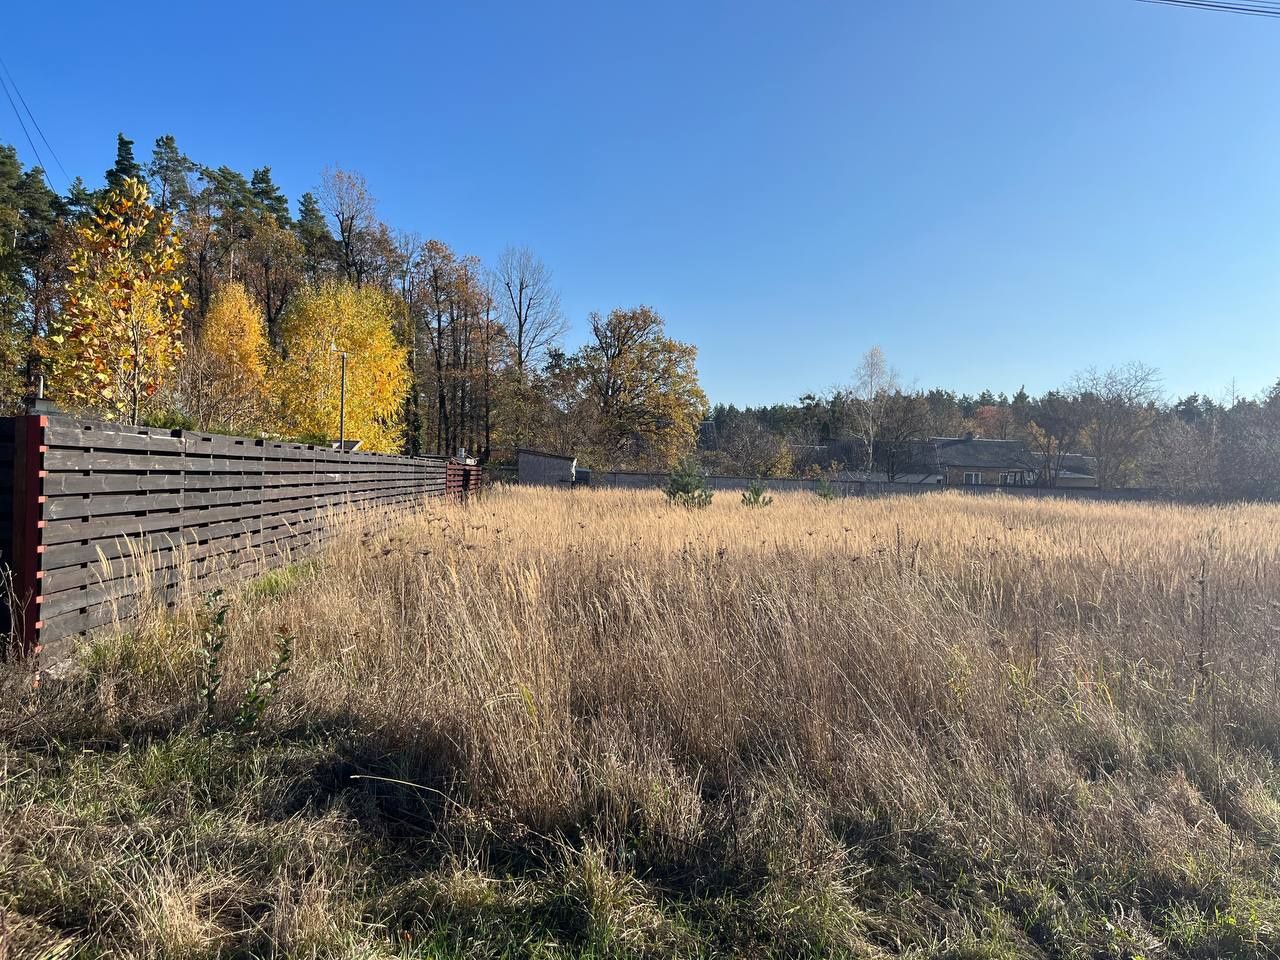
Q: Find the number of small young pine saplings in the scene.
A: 3